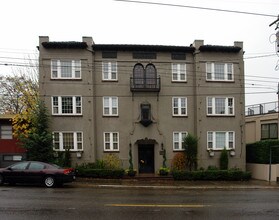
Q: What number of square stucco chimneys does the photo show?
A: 4